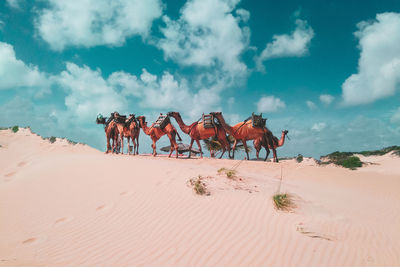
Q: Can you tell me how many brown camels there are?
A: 6